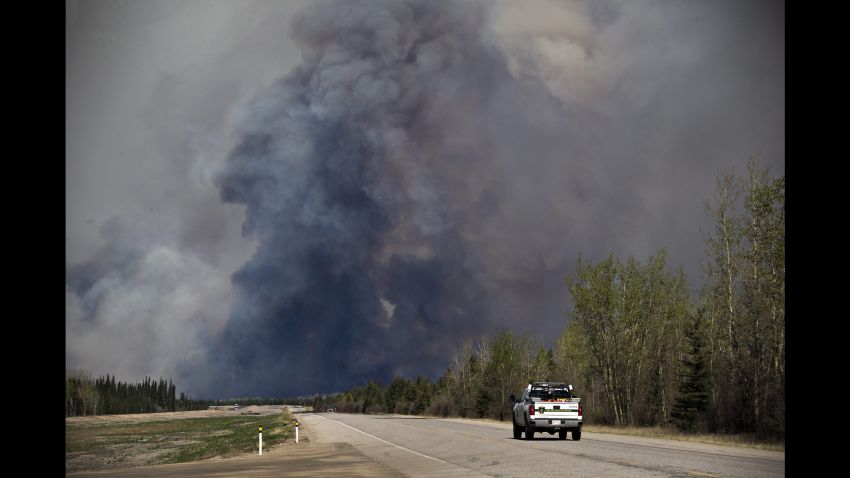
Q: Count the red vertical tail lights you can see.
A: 2